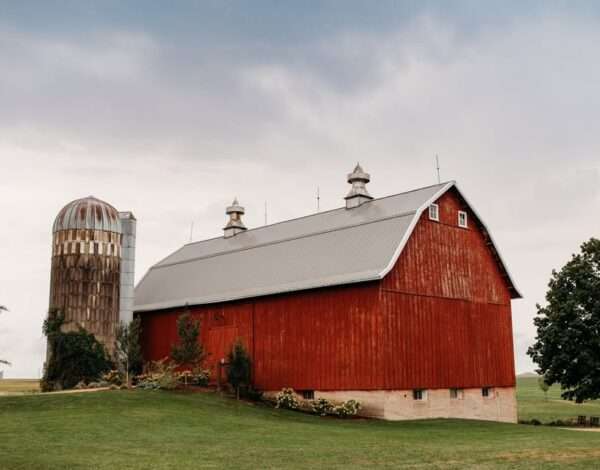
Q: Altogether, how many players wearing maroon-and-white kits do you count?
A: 0